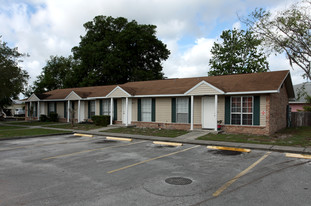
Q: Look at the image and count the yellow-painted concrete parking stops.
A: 5